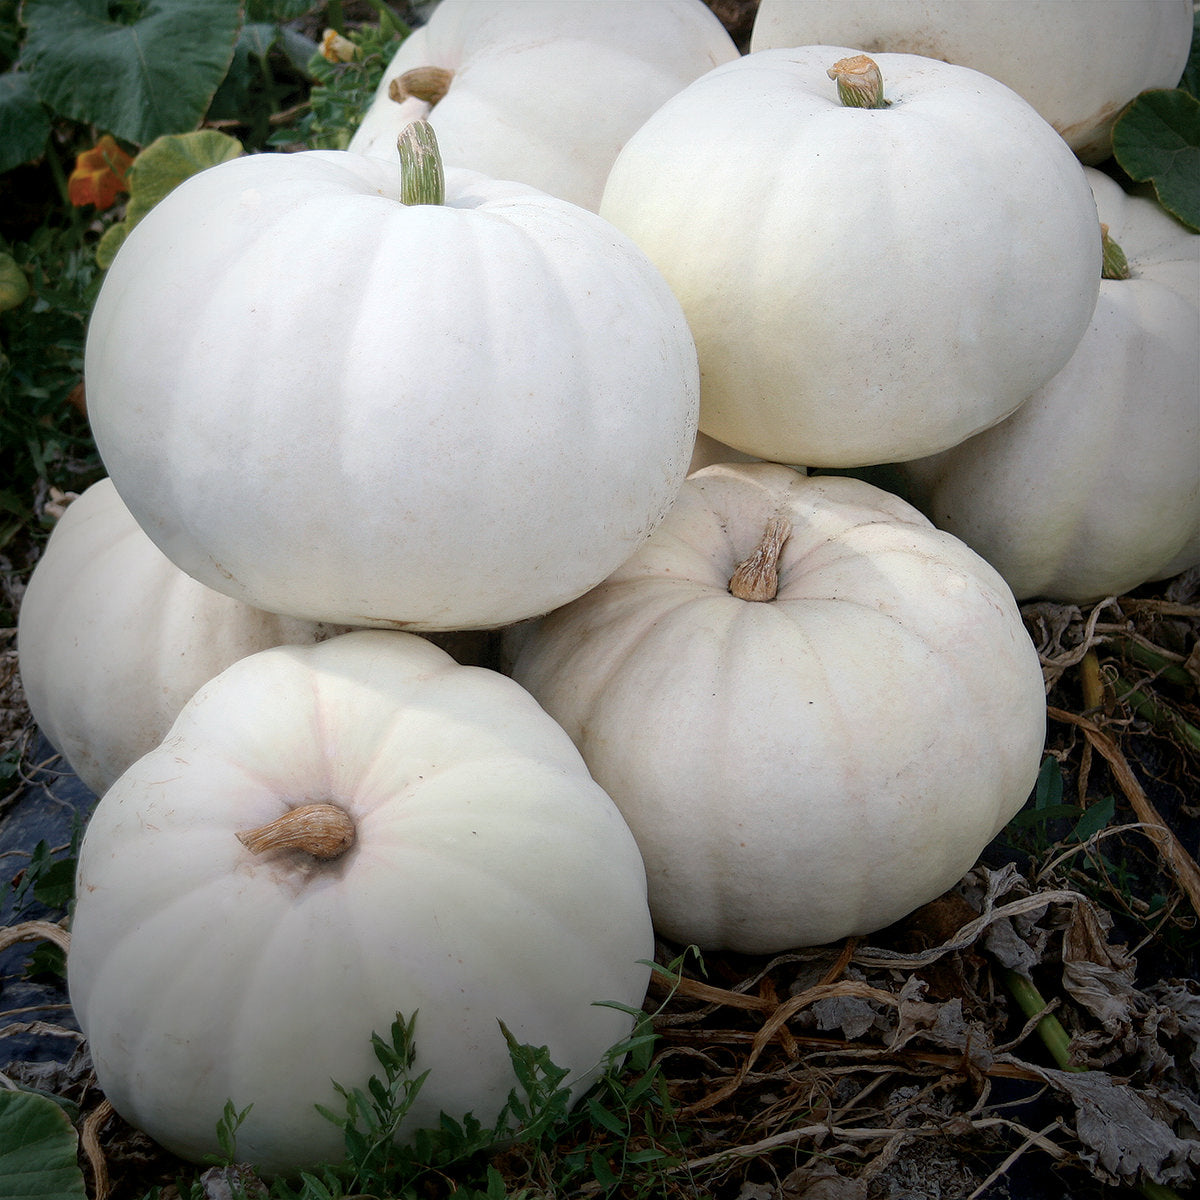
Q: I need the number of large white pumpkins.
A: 8